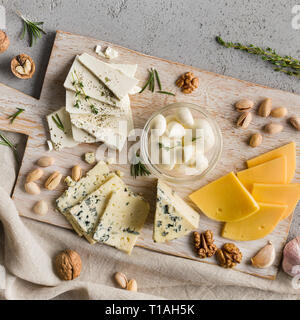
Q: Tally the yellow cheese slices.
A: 5